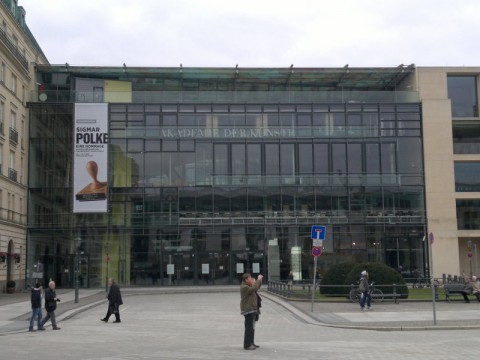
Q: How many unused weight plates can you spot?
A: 0